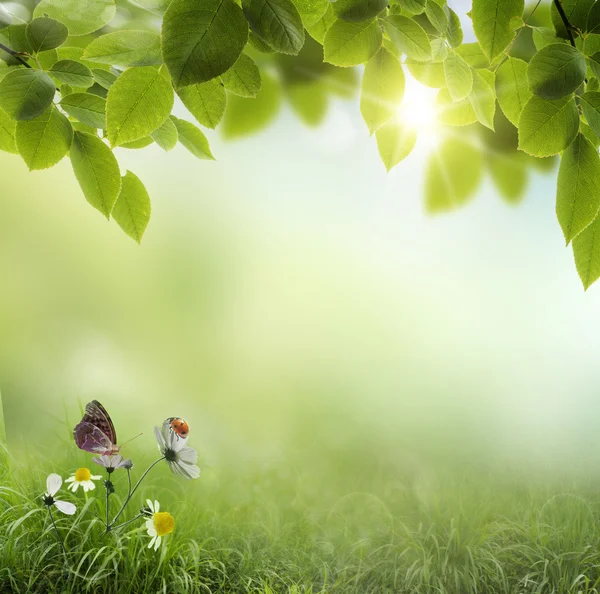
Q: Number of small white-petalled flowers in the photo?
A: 5